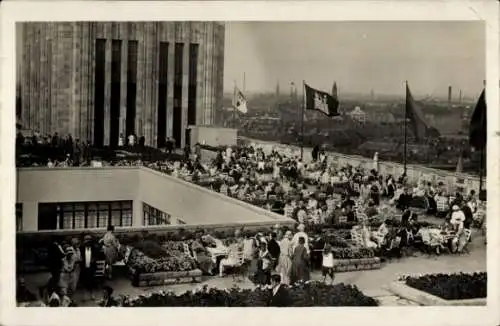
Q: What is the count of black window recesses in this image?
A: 6